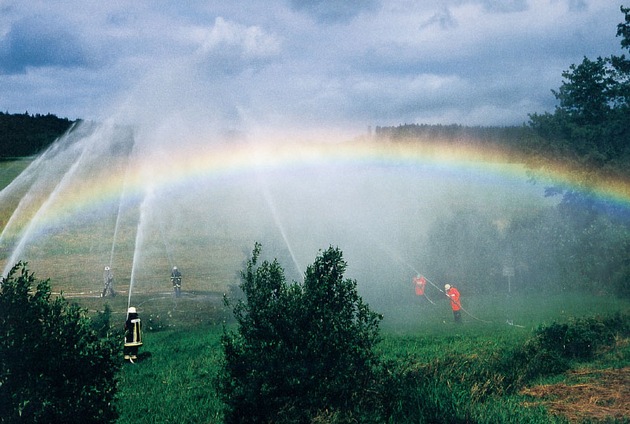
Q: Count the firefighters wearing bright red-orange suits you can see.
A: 2